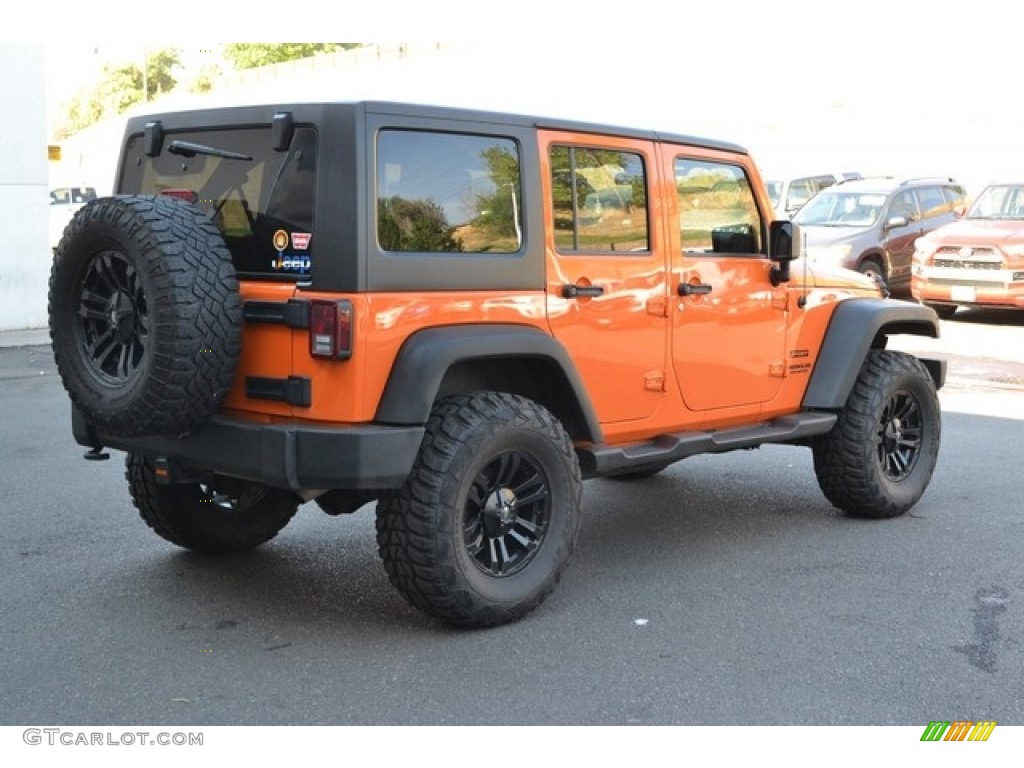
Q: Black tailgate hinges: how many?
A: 2